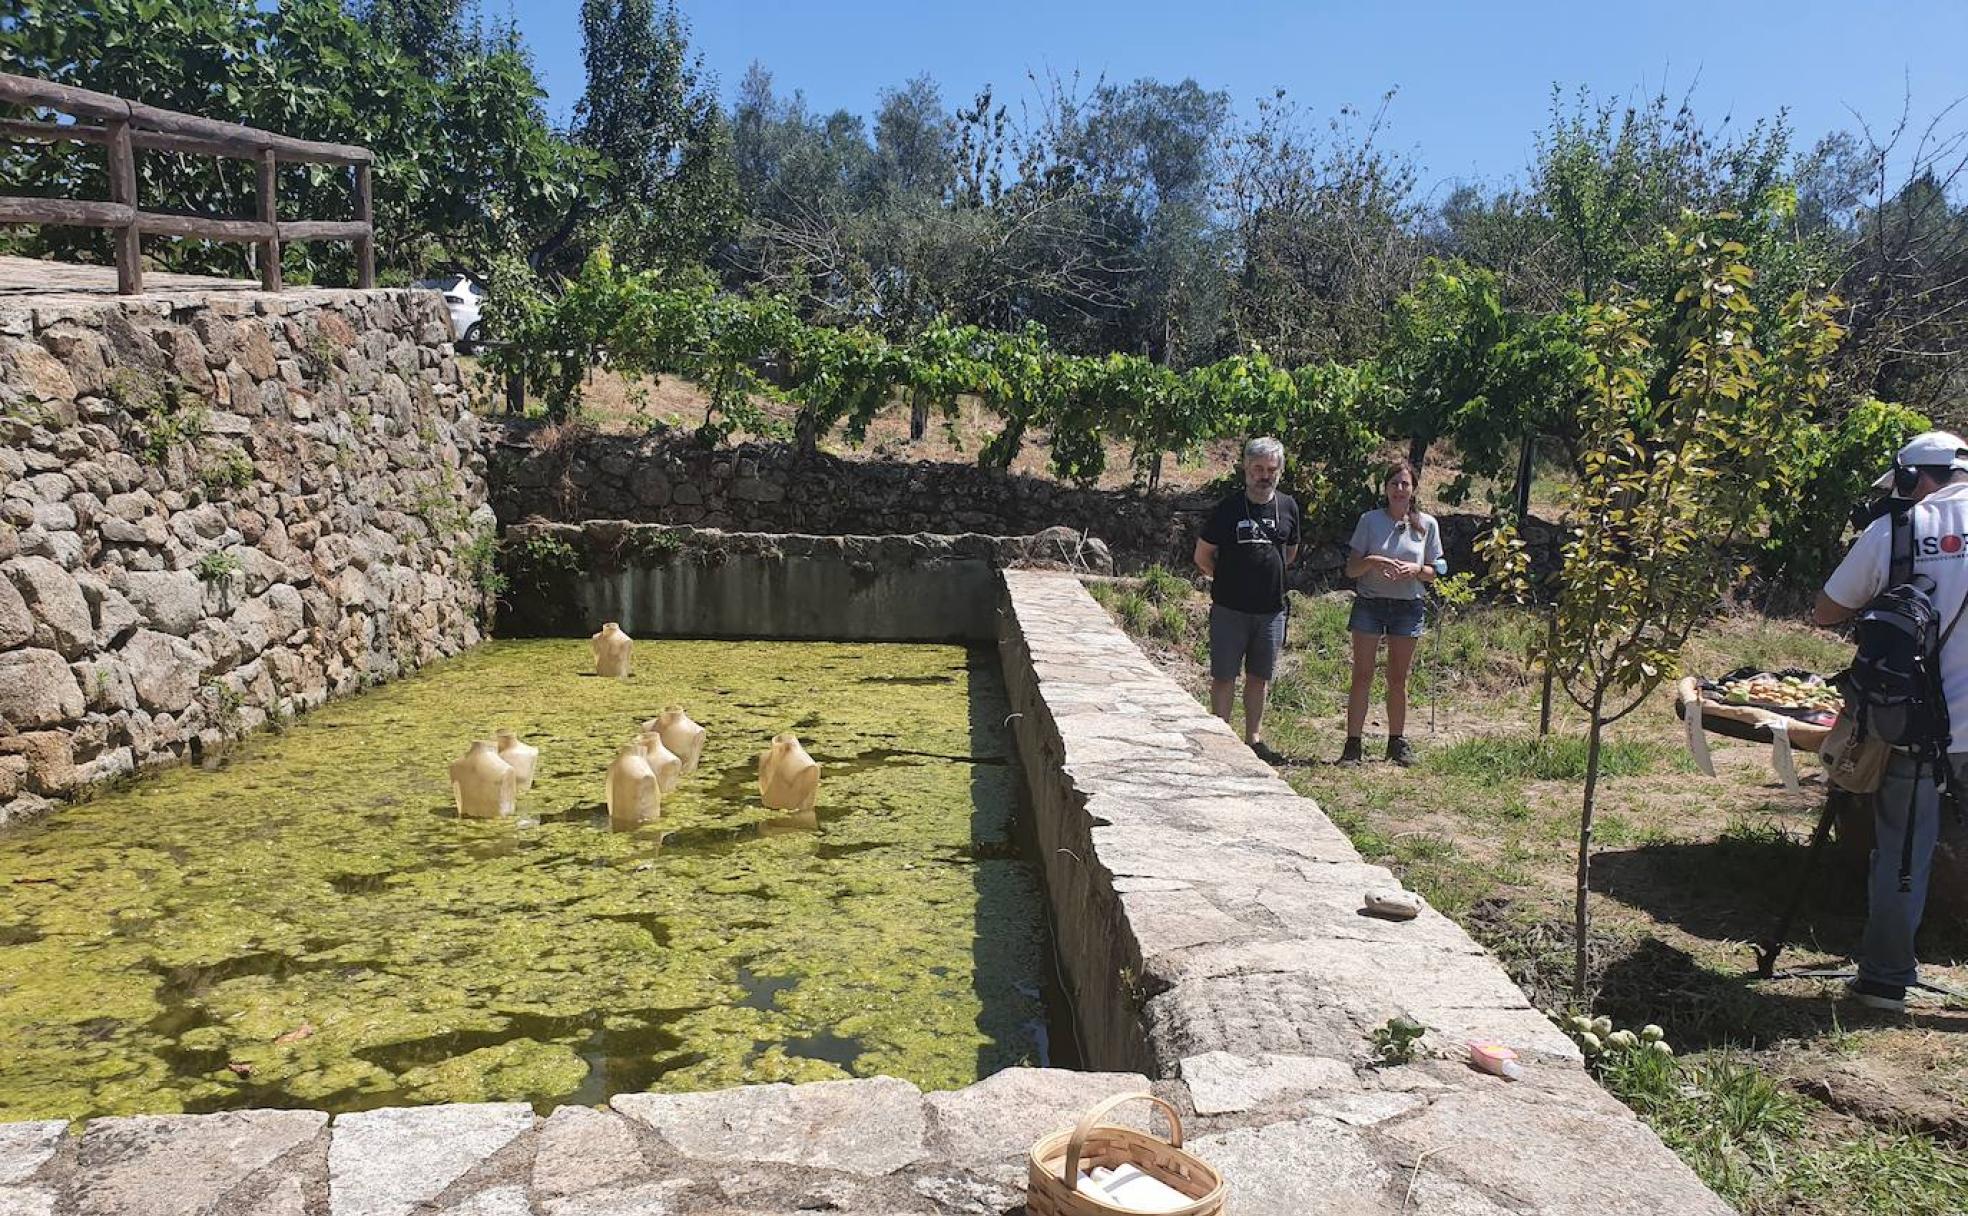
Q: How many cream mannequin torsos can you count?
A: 7